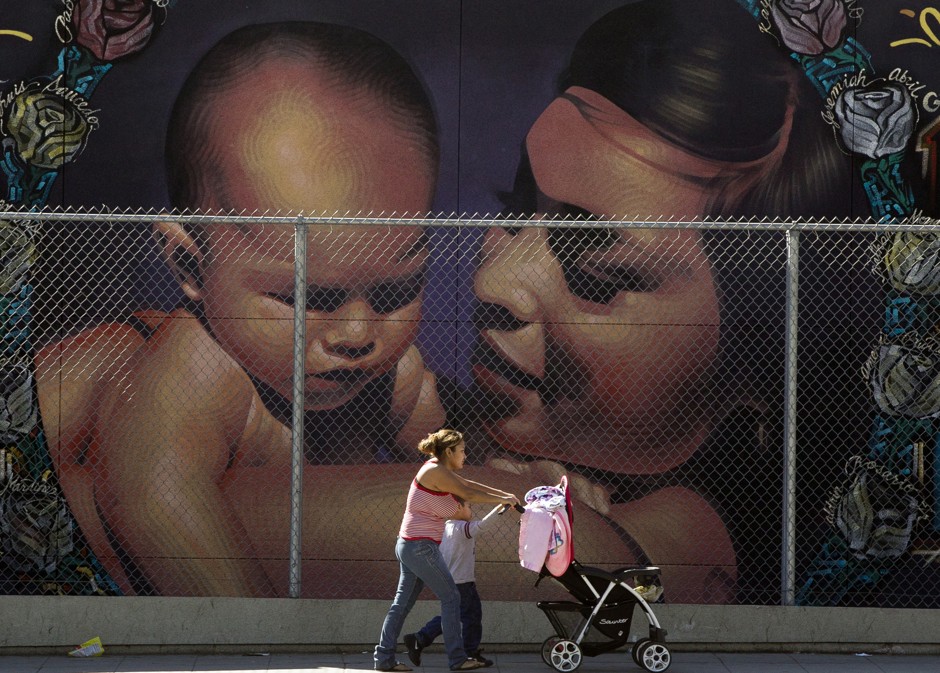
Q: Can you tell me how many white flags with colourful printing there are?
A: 0